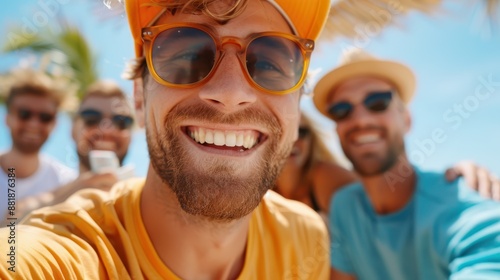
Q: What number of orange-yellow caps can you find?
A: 1